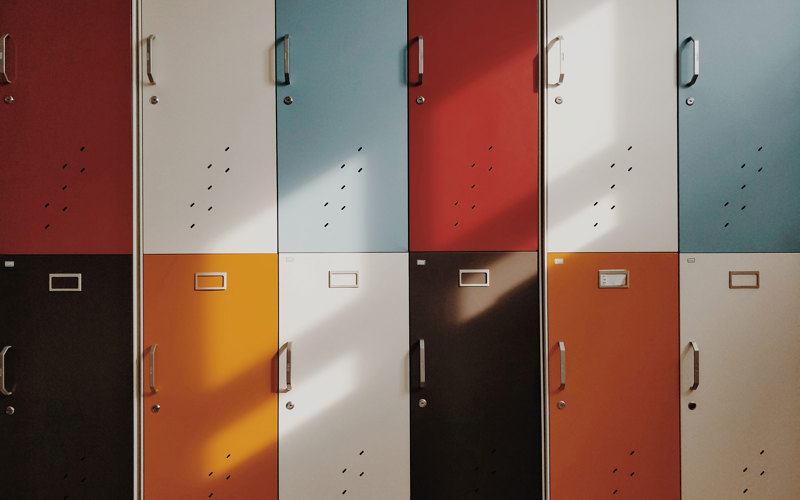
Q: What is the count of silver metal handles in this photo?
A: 12